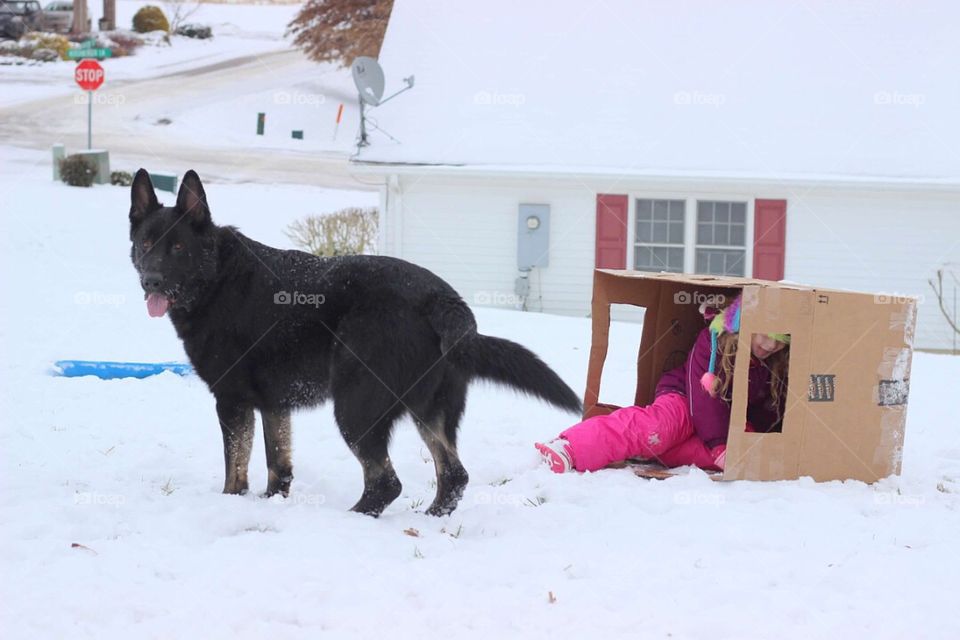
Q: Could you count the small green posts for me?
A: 2